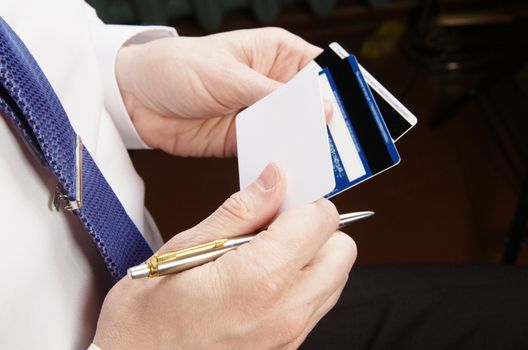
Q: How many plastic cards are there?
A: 3